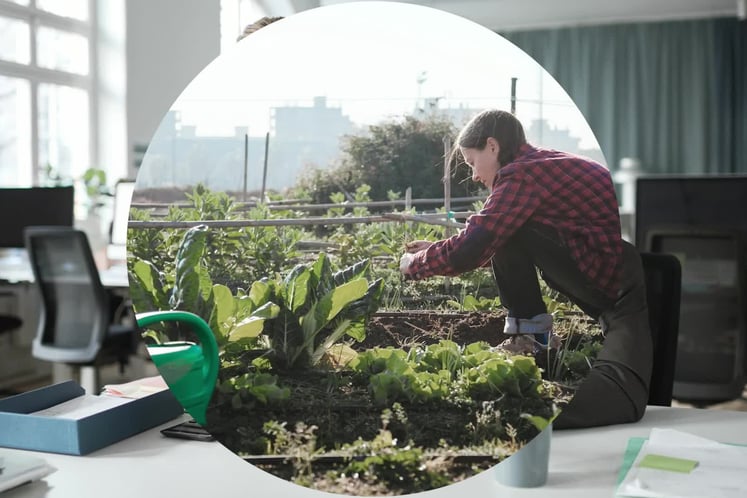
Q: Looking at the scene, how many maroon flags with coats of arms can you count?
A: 0